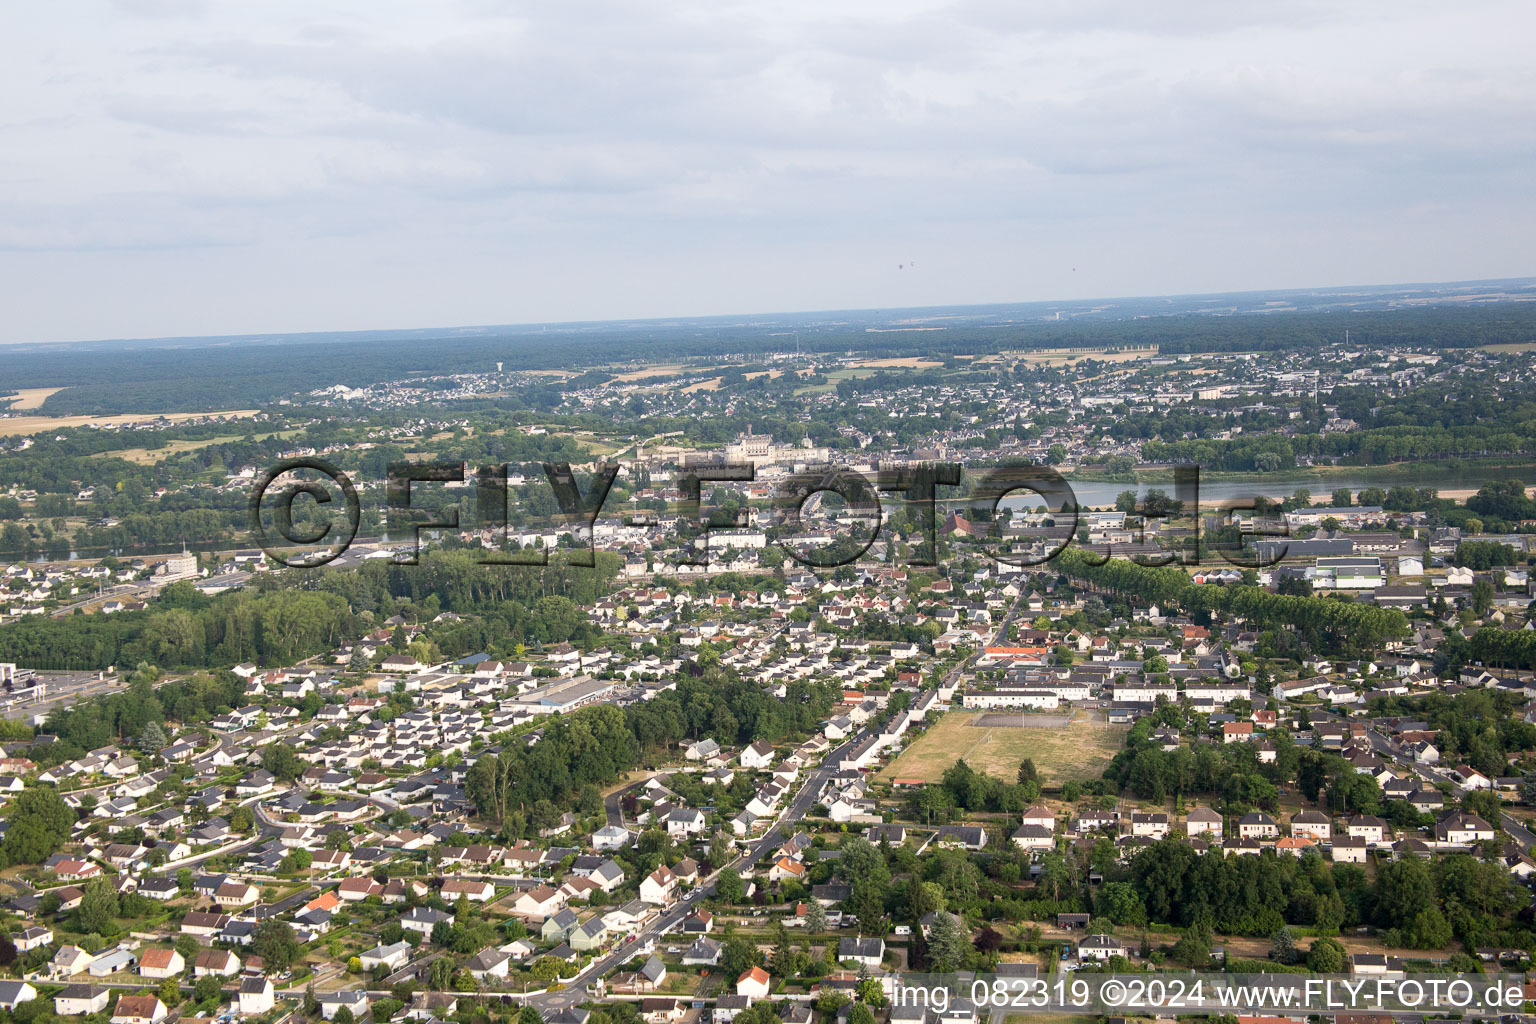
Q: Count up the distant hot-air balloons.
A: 3